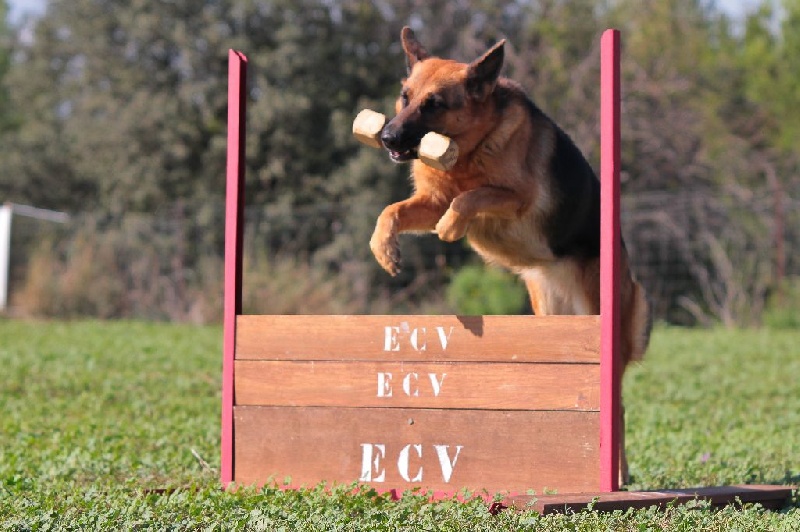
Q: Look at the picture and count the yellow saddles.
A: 0